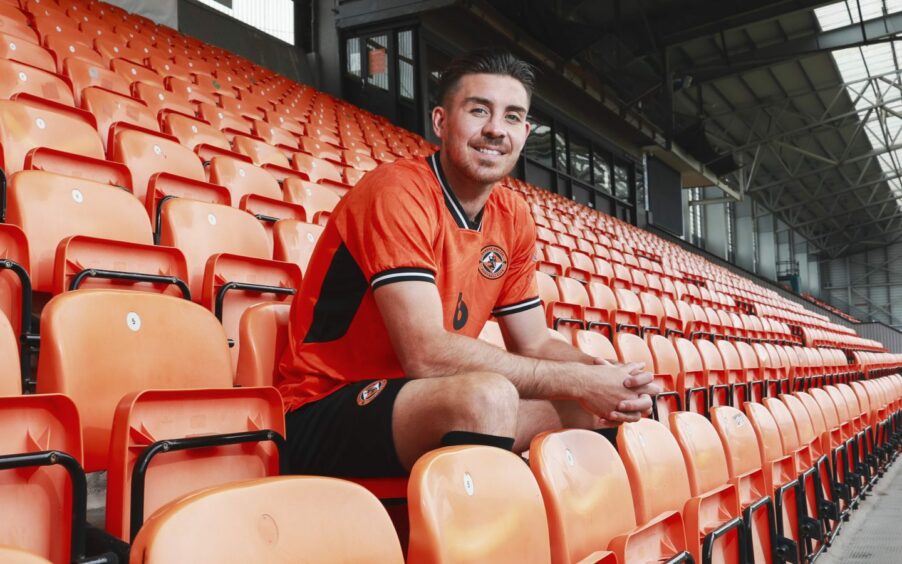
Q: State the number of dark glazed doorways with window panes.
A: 1